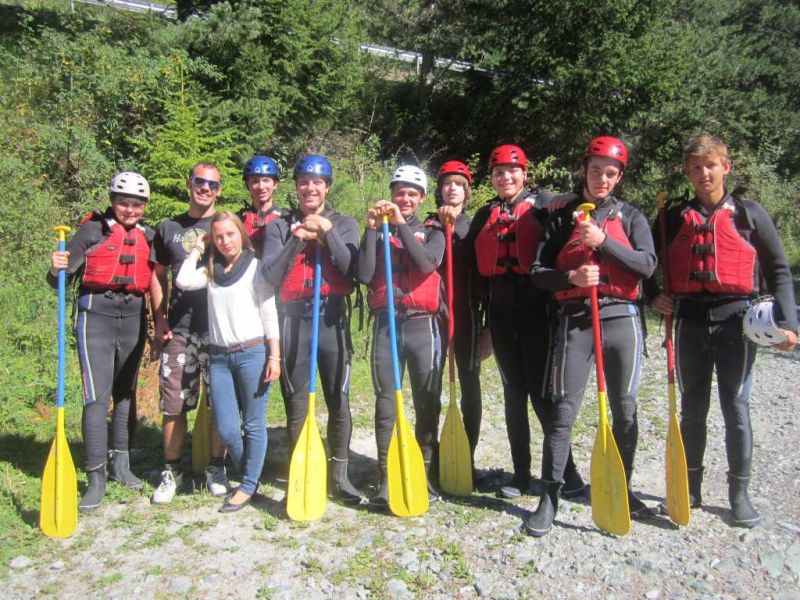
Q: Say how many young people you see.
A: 10